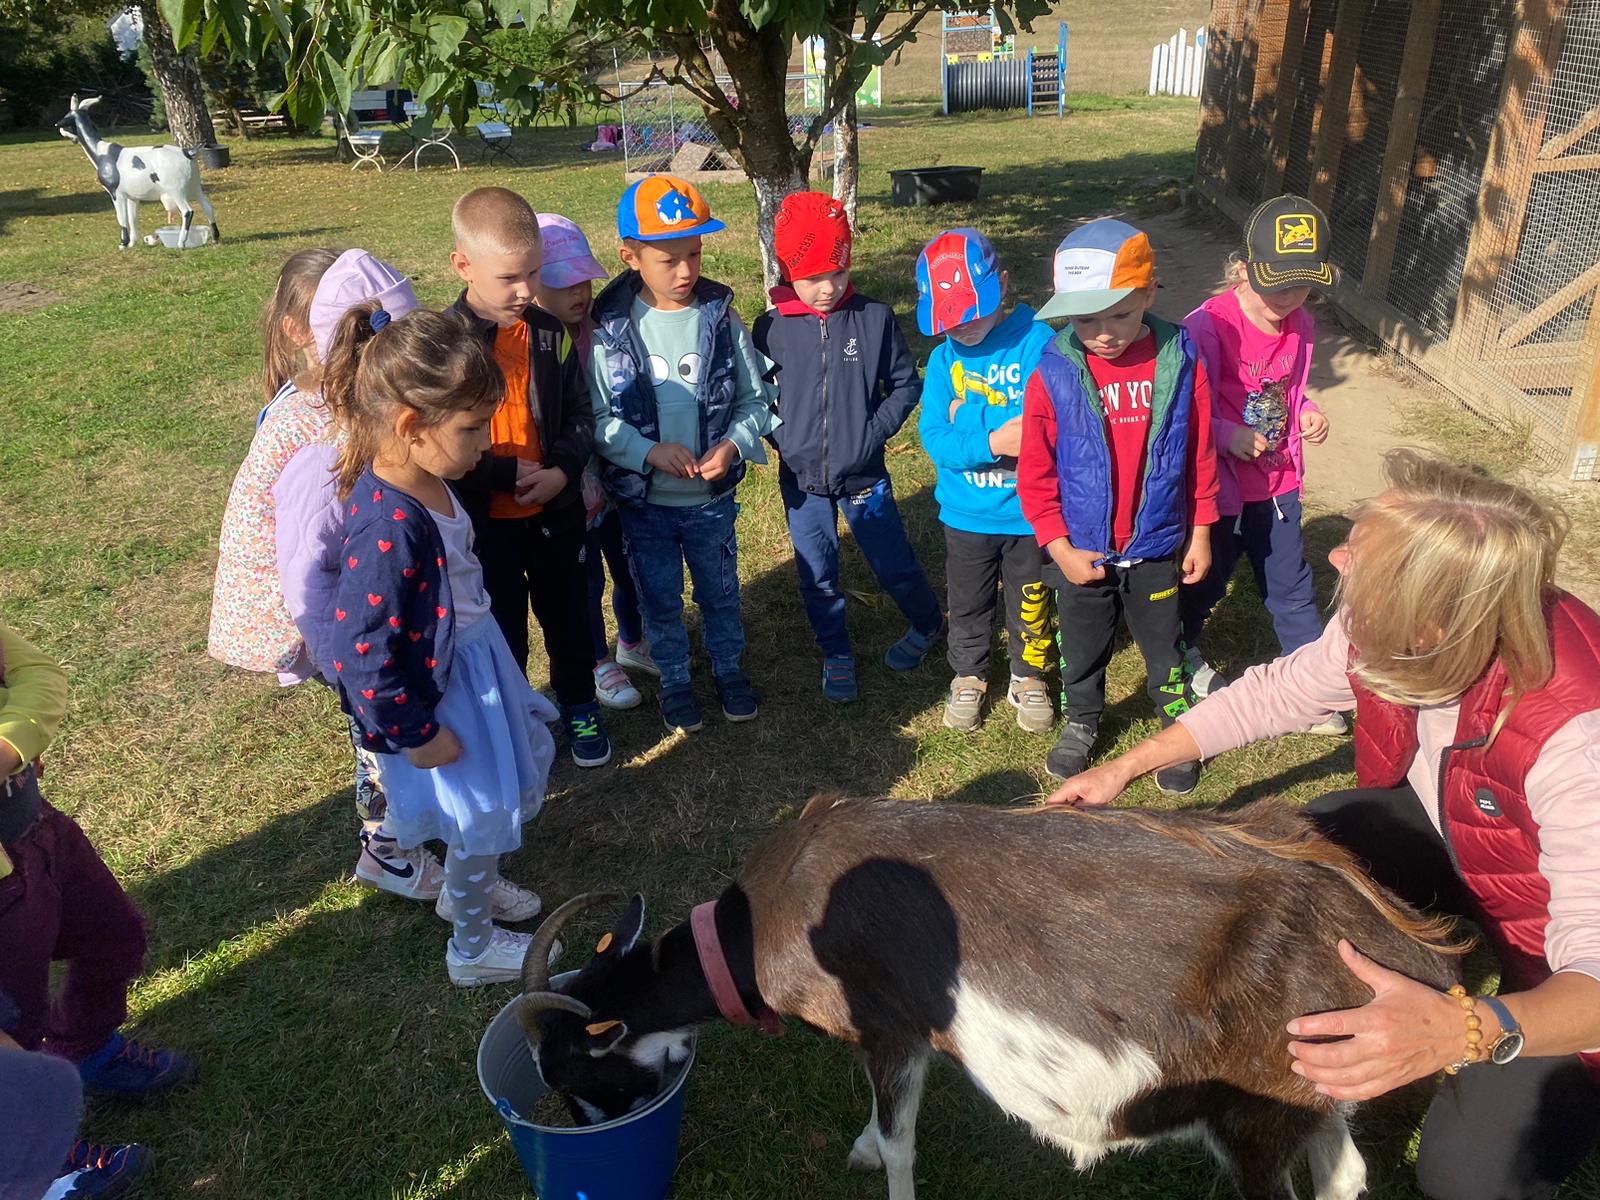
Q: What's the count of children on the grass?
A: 11